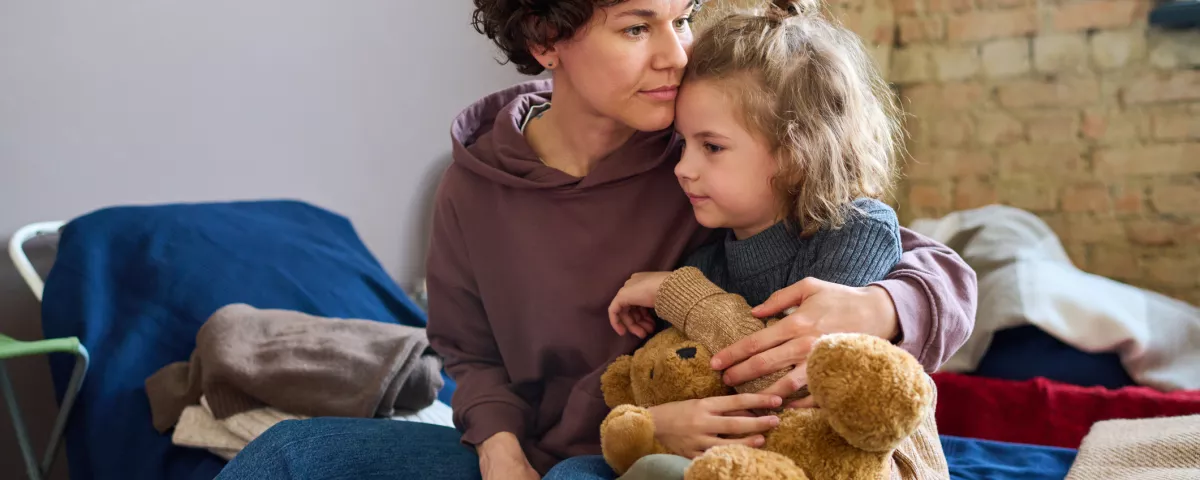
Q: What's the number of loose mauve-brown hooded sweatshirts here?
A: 1